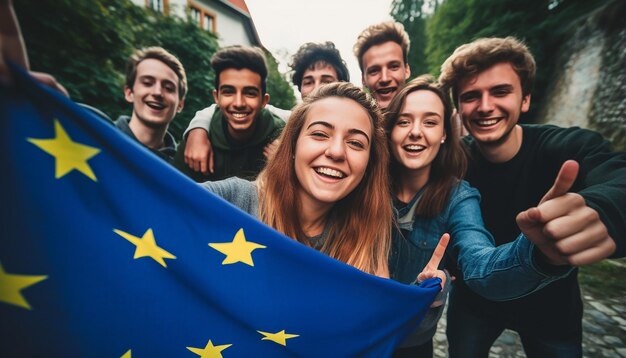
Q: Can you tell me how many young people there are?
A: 7